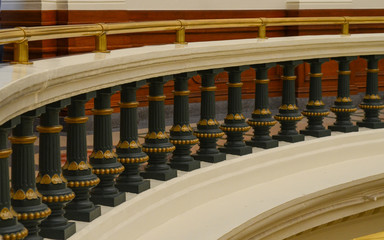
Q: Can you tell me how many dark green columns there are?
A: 15